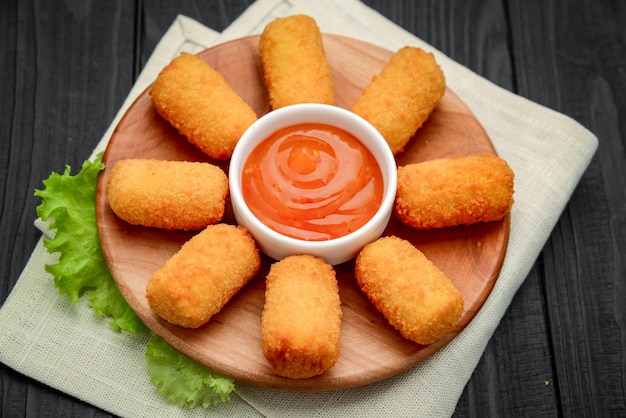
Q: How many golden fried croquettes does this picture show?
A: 8